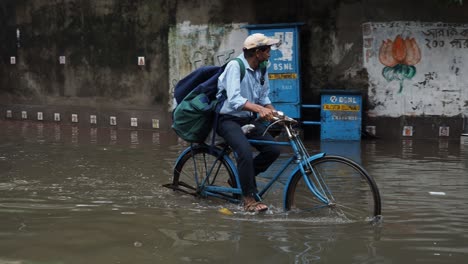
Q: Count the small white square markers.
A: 15